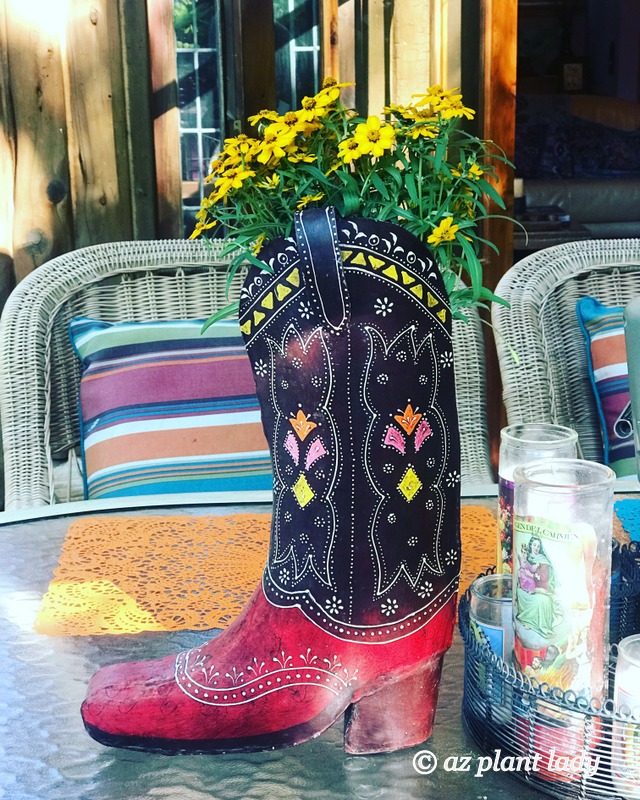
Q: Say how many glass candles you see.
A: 4